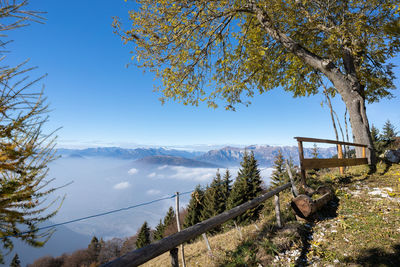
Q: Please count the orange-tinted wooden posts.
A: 2